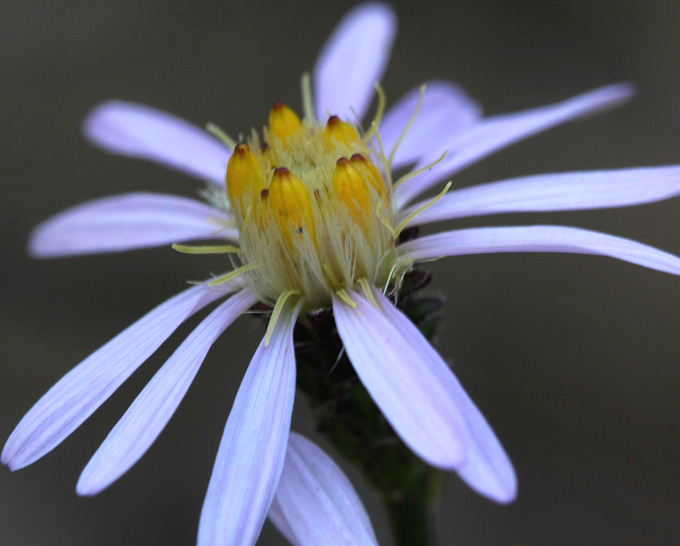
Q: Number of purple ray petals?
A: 13